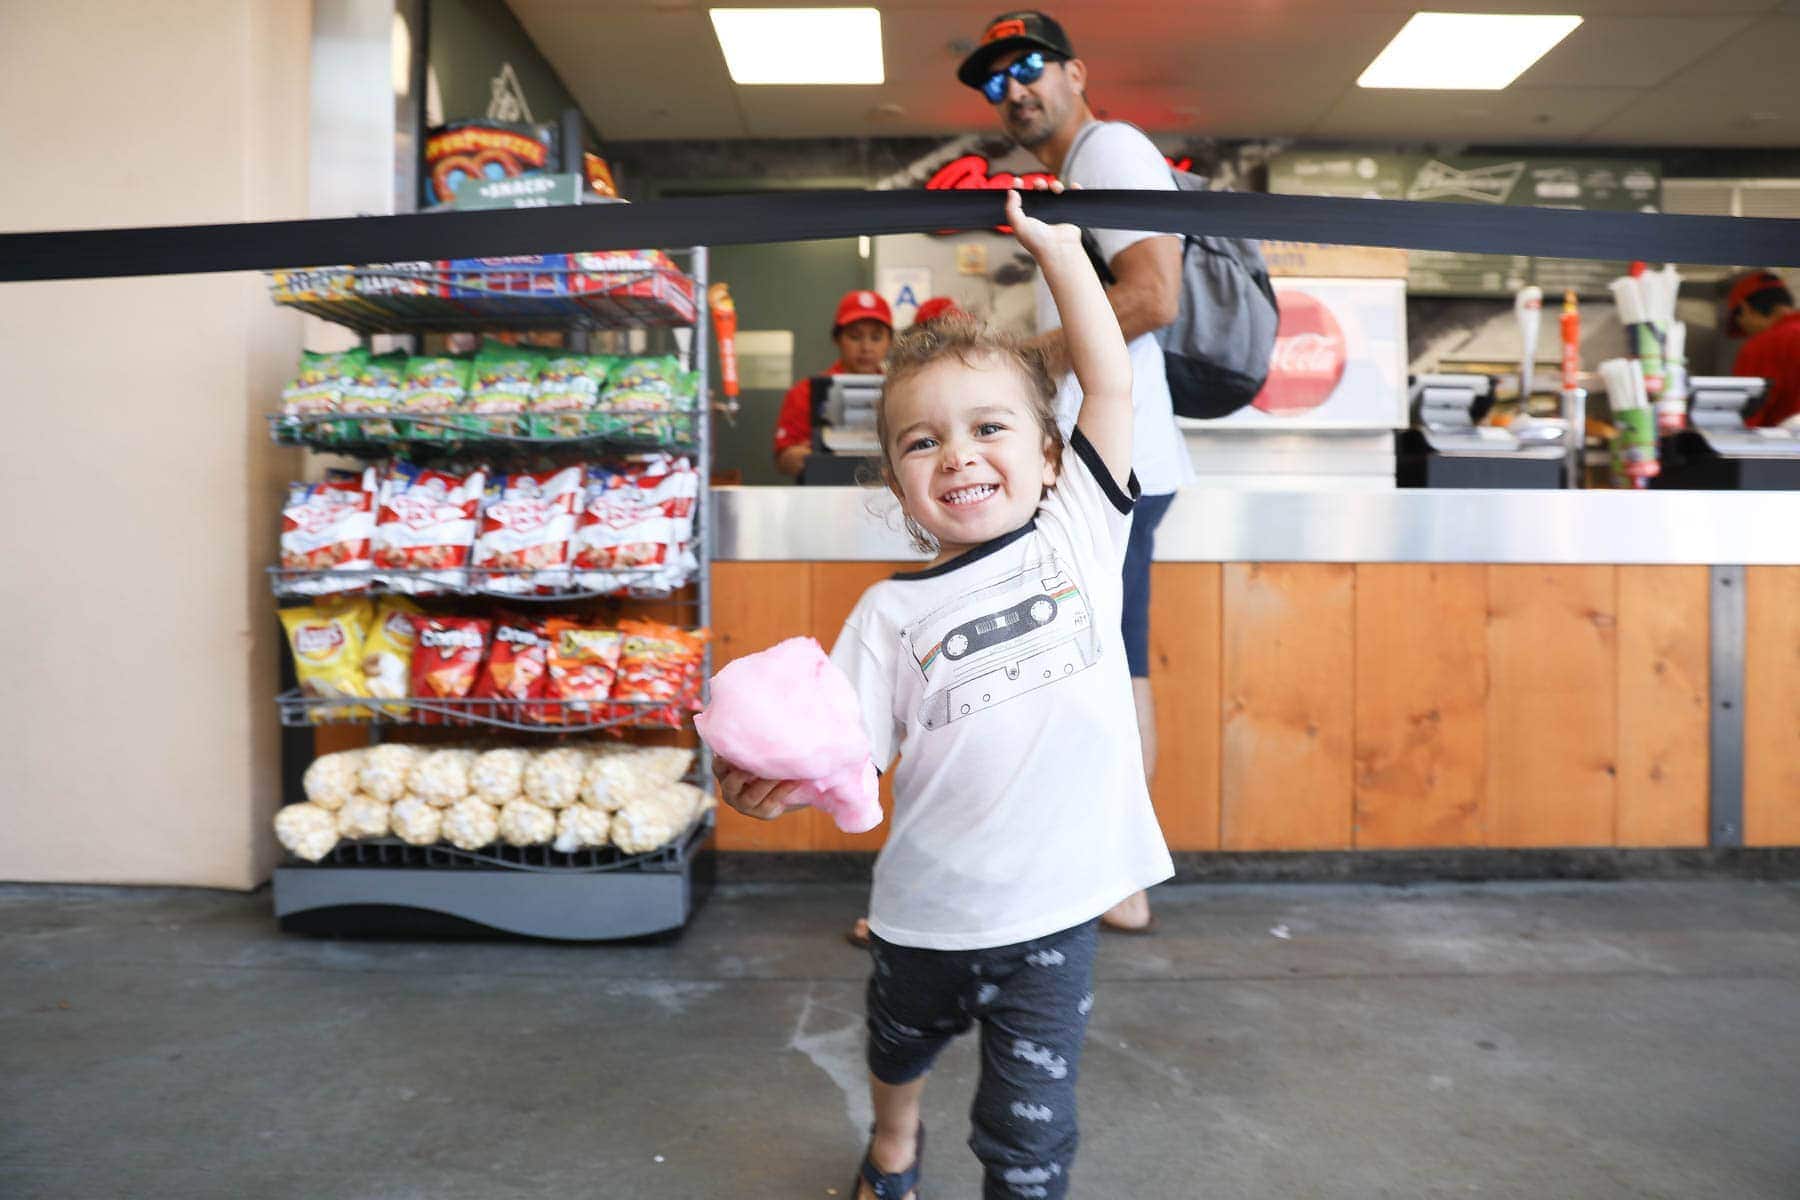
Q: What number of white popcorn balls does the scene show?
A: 13